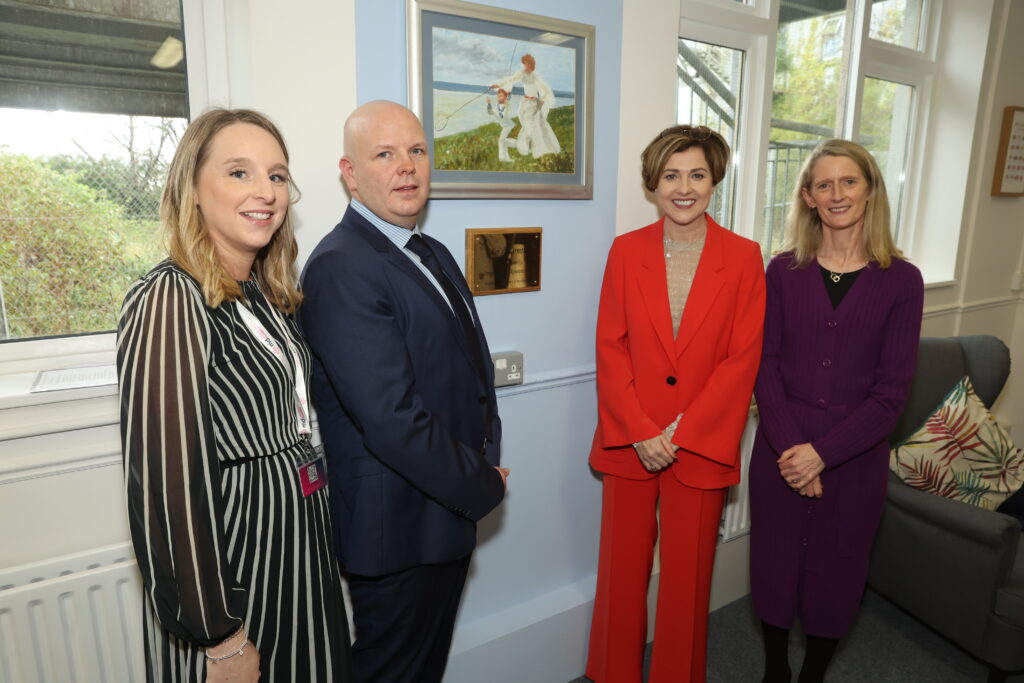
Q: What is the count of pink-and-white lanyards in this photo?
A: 1